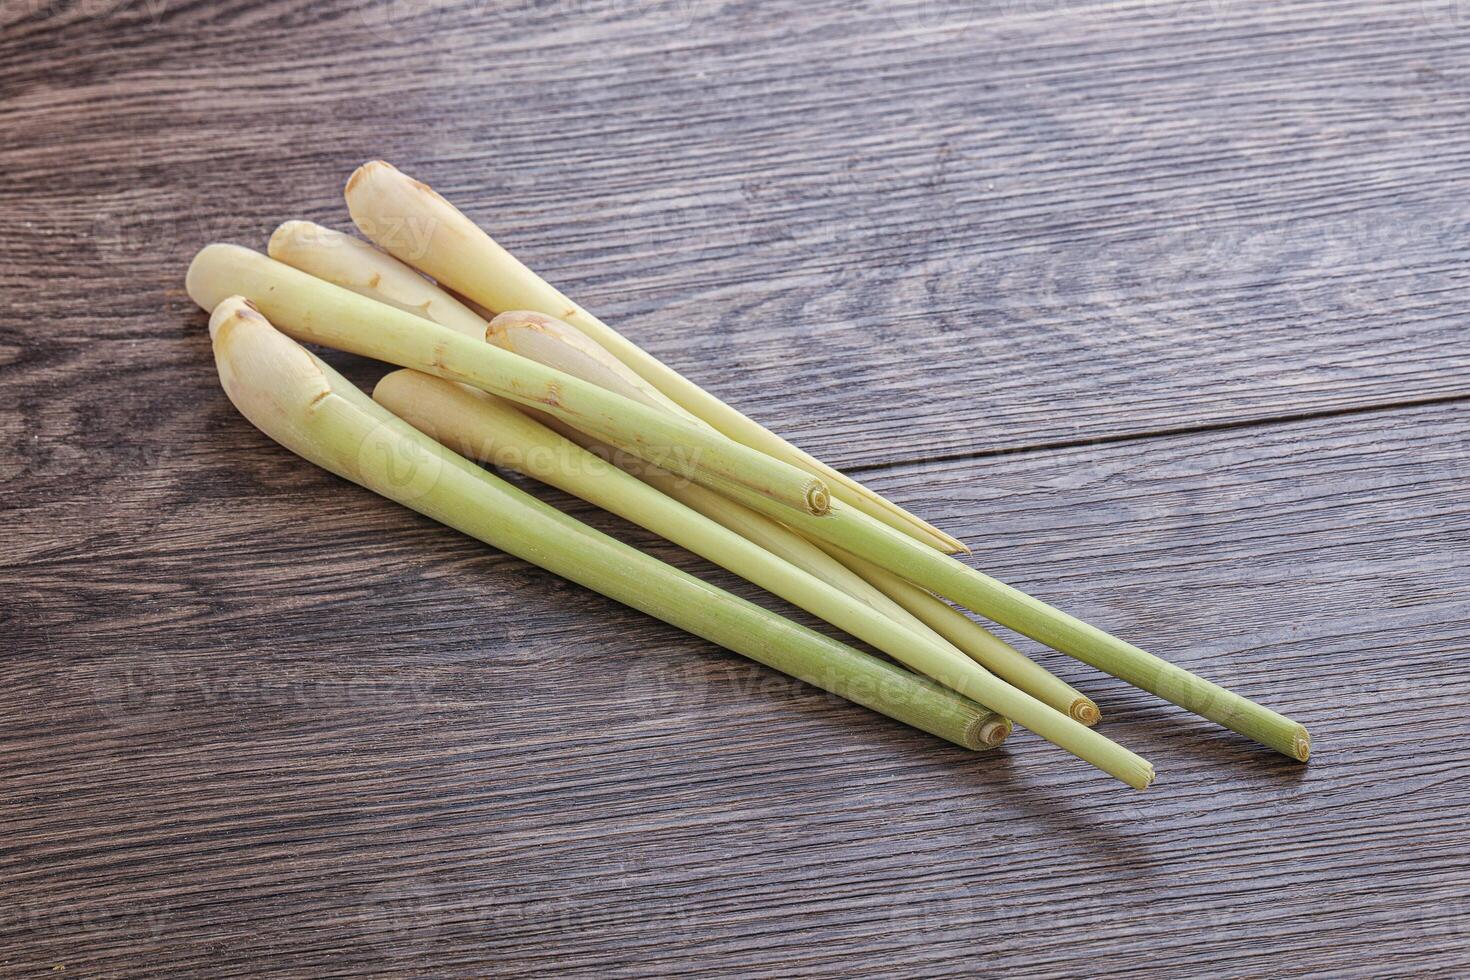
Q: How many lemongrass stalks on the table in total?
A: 6